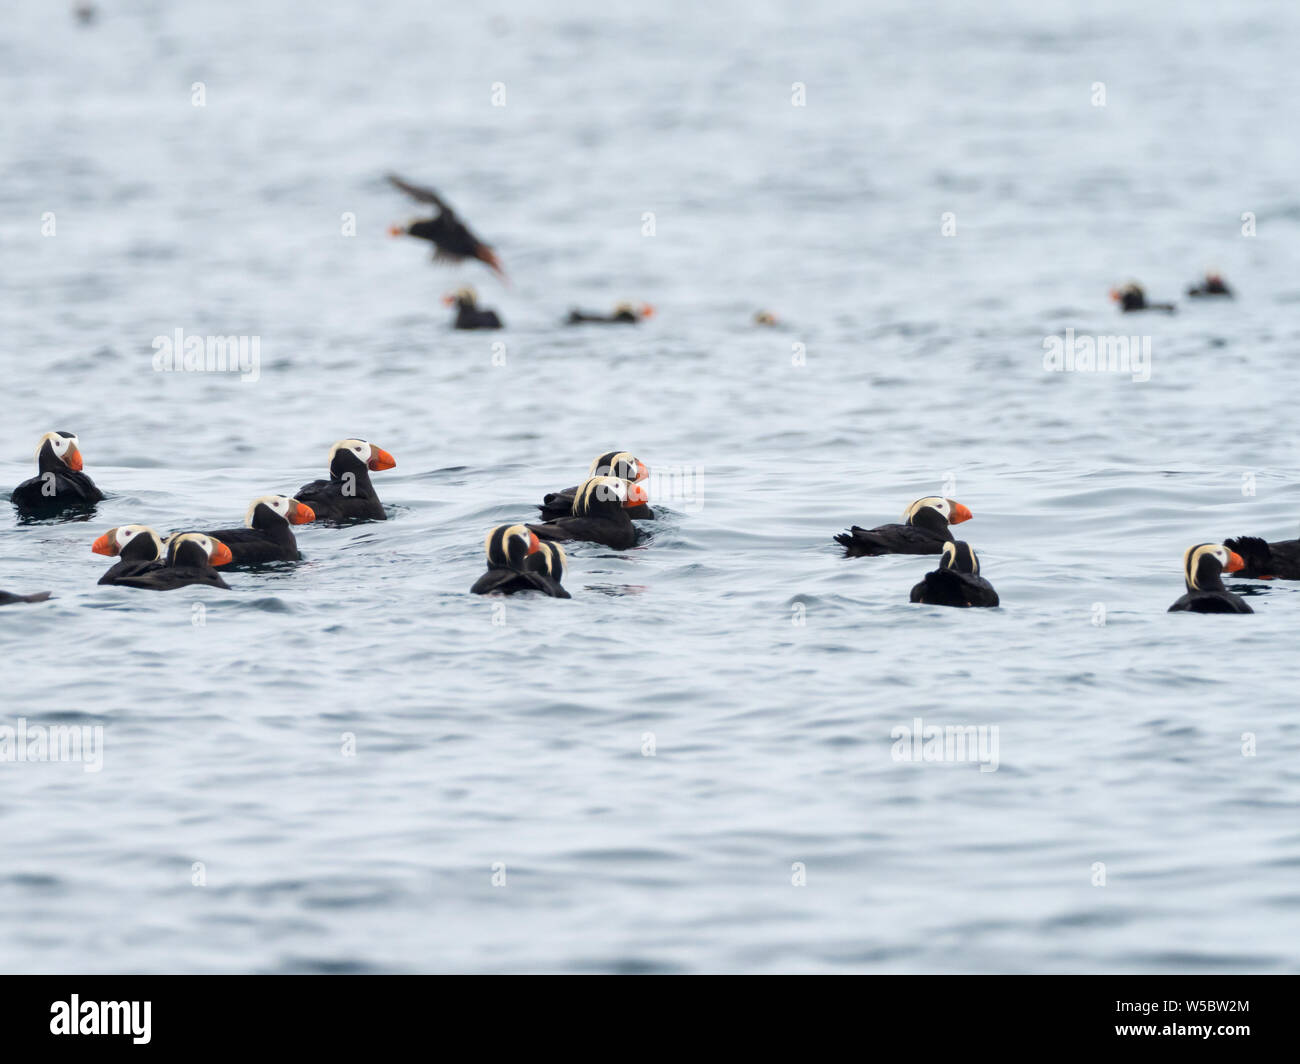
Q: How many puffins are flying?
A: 1